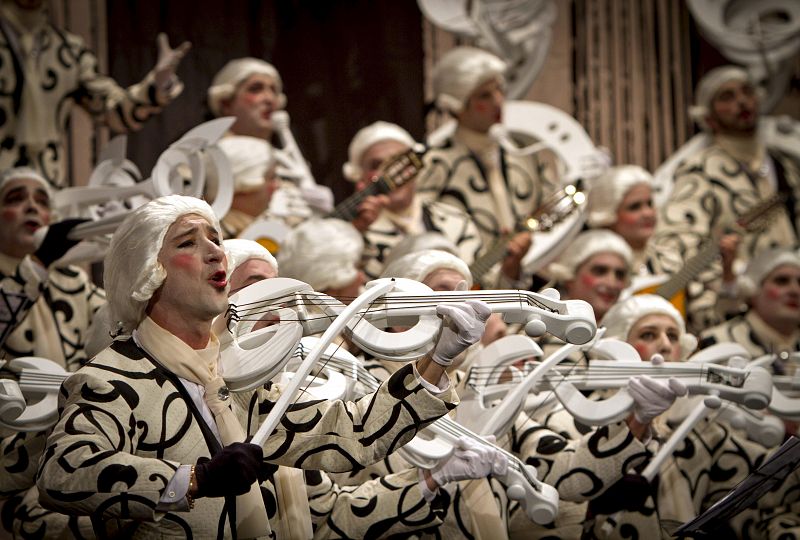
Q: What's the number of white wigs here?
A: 15